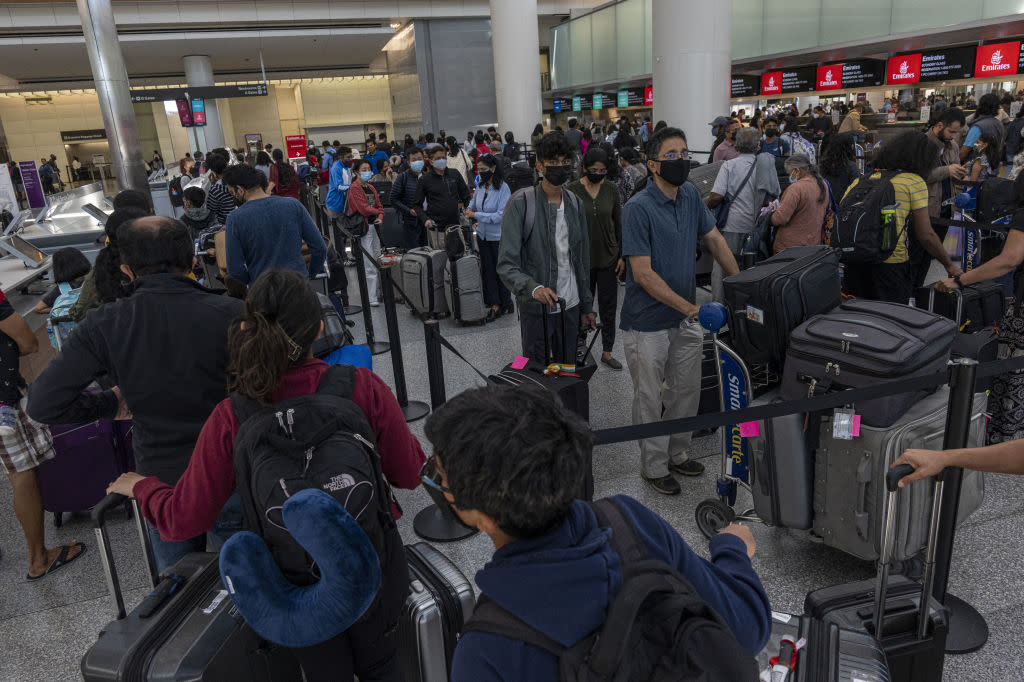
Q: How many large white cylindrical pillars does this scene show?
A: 2